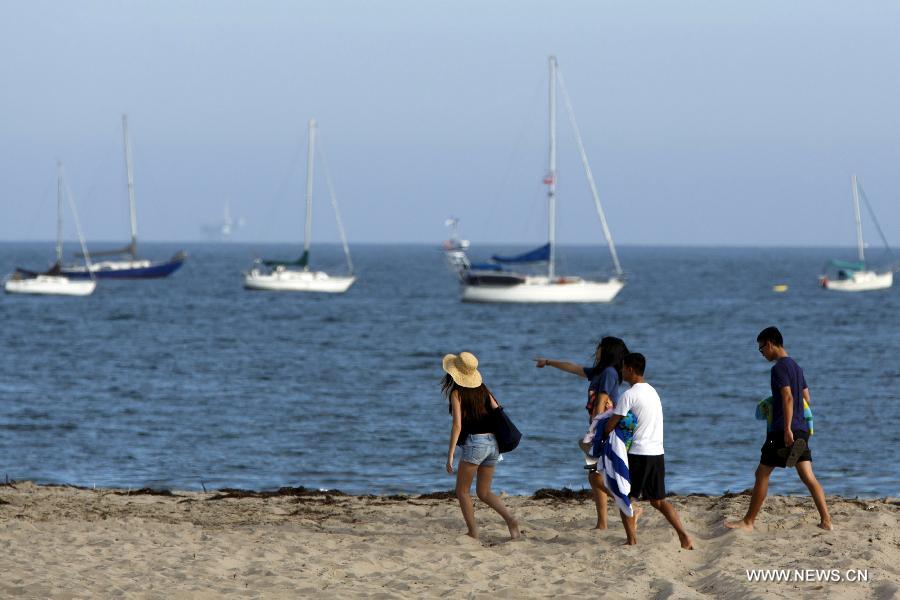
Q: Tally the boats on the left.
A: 3